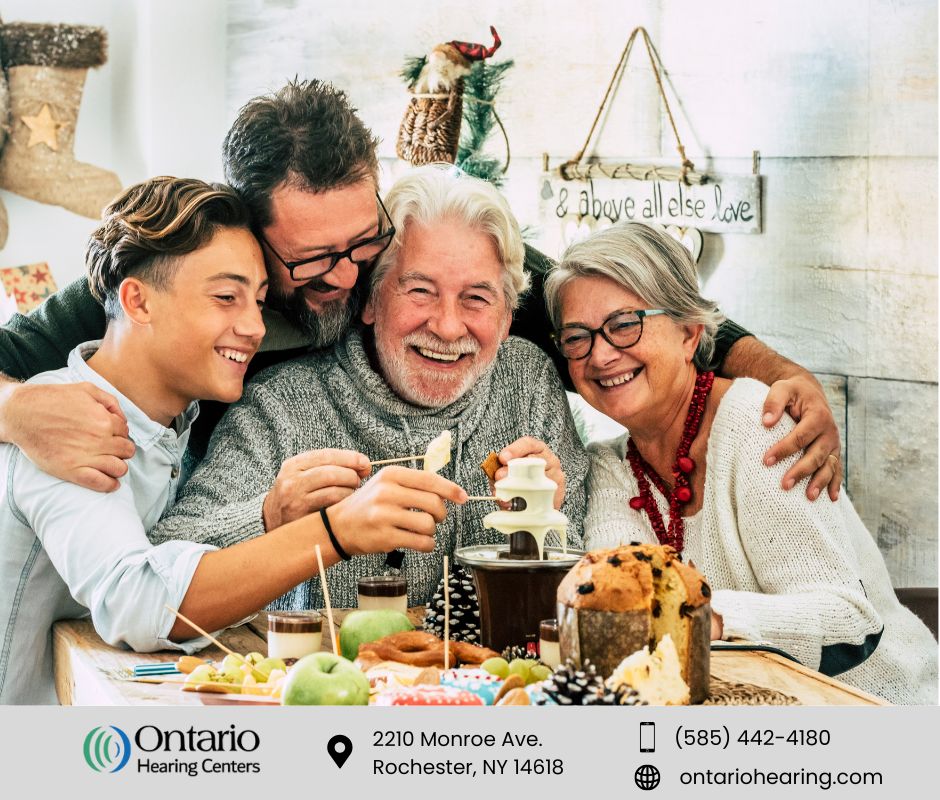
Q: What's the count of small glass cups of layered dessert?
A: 3